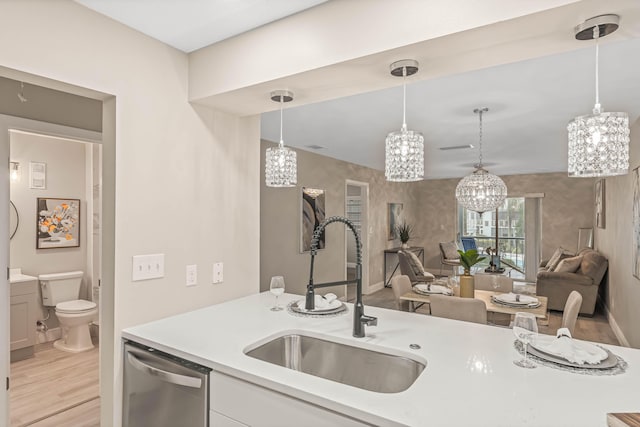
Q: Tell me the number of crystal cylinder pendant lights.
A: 3